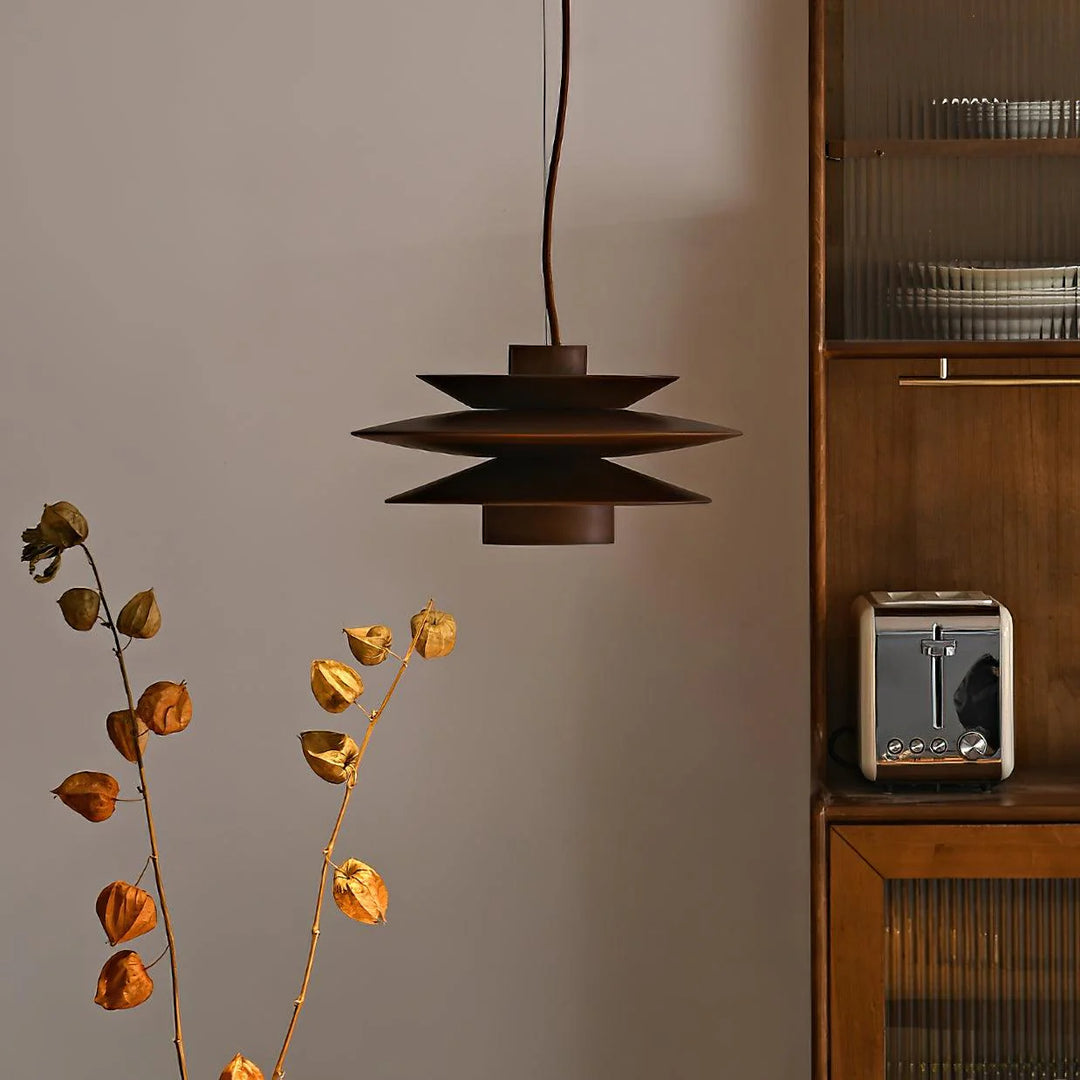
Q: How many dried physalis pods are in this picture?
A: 14